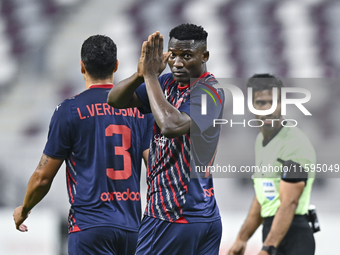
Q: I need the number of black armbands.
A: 1